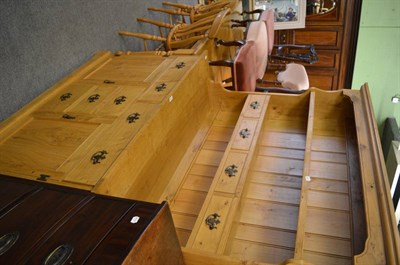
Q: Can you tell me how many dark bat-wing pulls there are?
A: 11